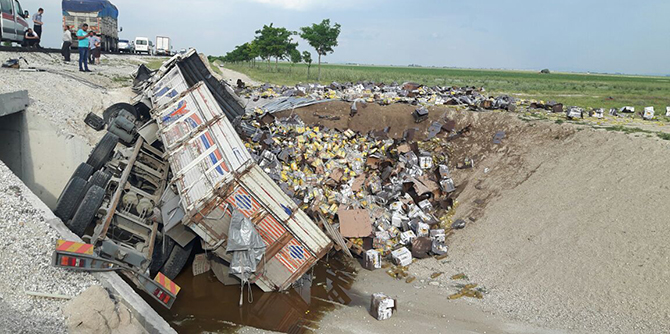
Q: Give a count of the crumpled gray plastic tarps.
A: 1